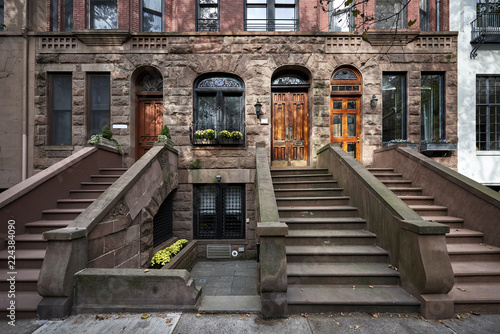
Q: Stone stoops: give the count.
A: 3